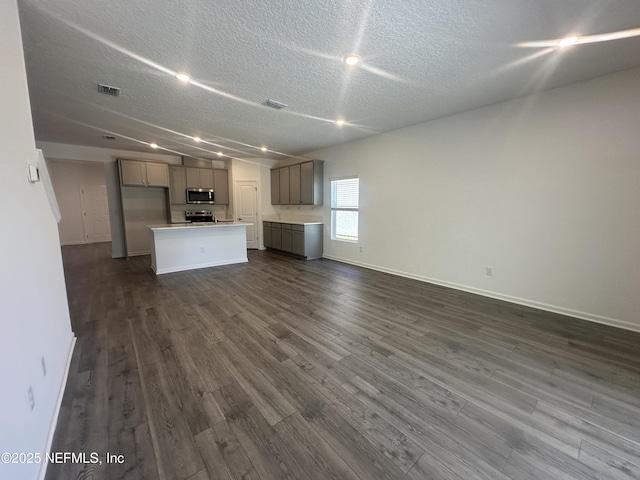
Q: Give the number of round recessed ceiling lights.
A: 8